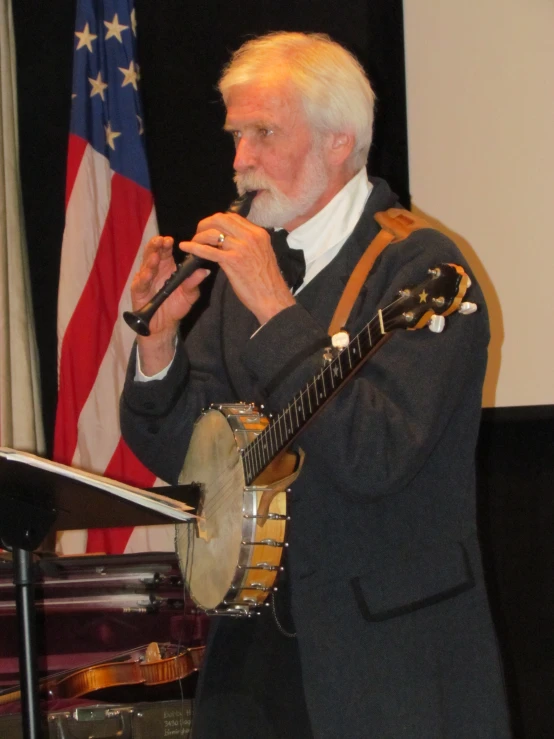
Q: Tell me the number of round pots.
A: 0